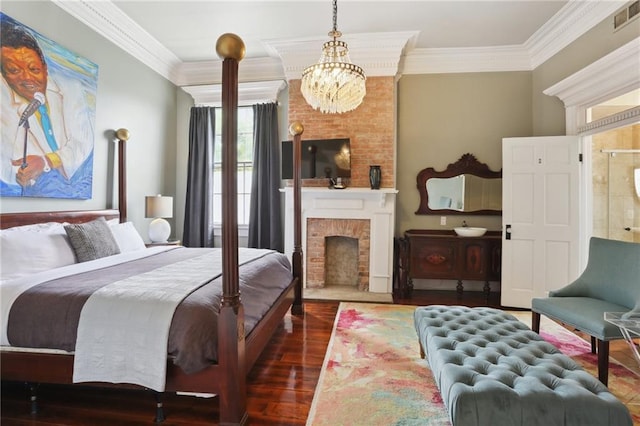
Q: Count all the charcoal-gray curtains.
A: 2